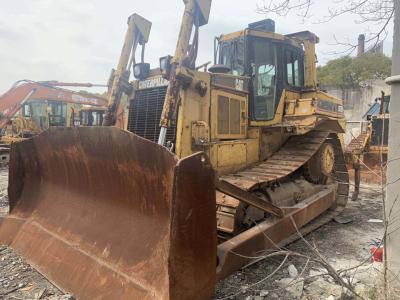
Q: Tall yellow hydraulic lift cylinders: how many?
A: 2